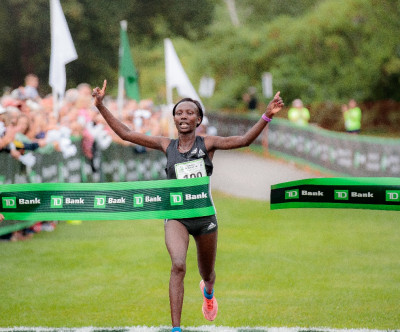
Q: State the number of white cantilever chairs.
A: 0